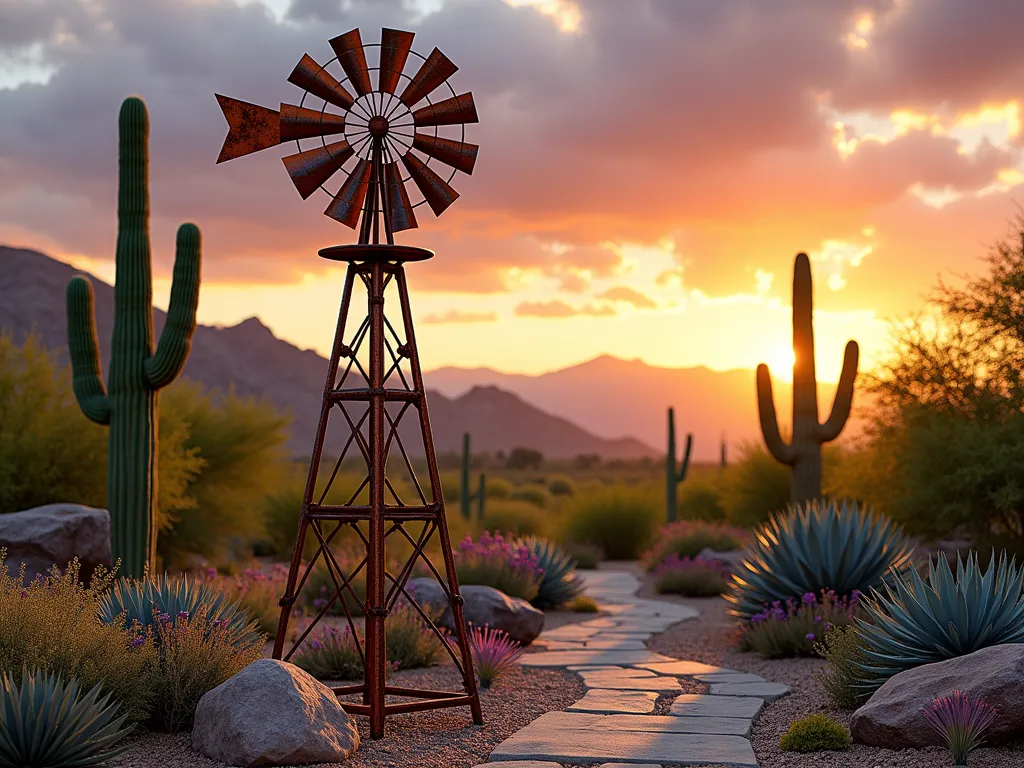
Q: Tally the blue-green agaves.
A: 5